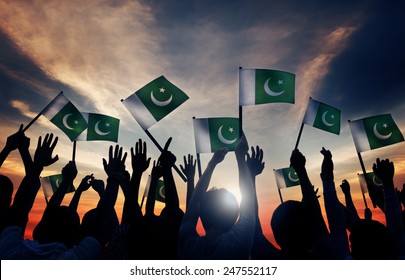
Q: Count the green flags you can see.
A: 11